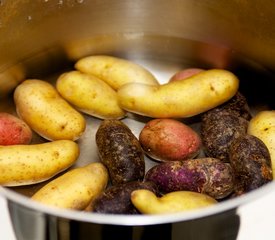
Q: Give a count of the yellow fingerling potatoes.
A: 8